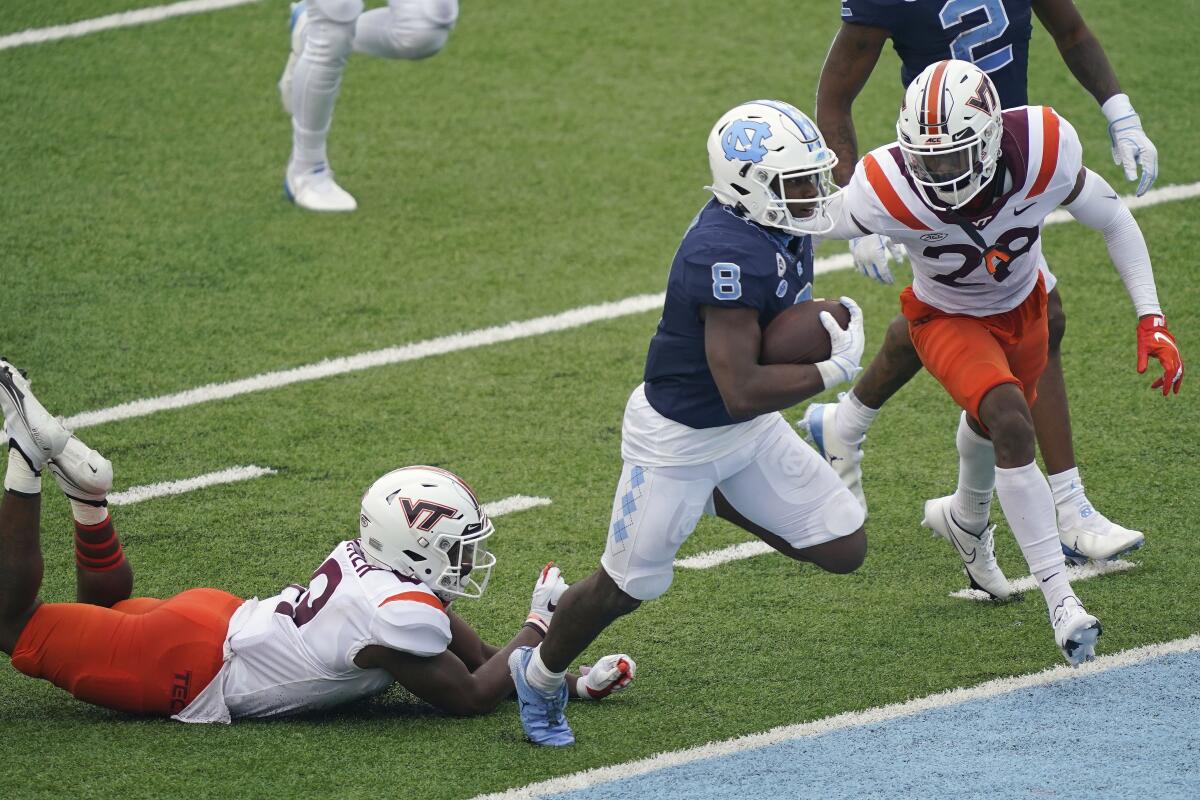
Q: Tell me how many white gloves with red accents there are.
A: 2